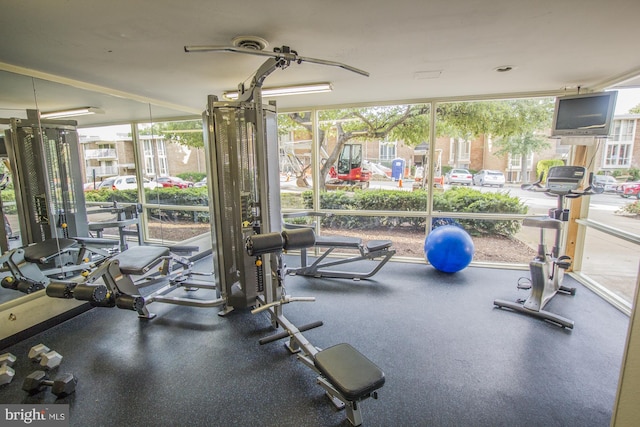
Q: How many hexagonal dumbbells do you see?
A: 3